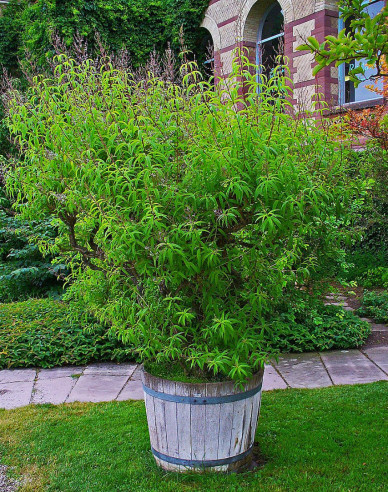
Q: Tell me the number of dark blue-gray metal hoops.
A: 2